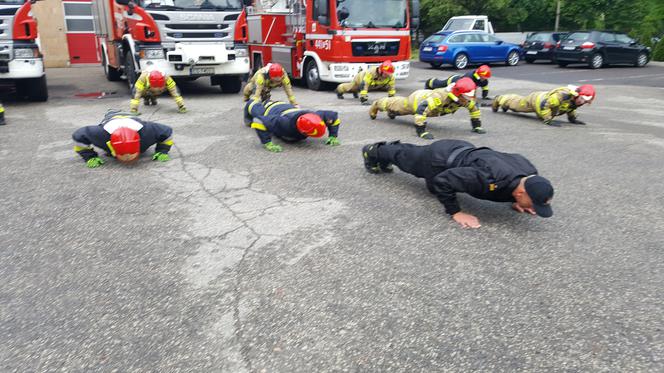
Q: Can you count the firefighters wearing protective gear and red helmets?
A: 8